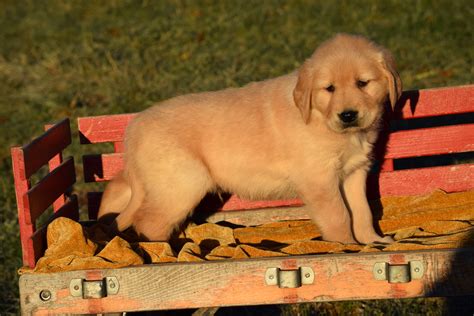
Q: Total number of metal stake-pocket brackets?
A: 3